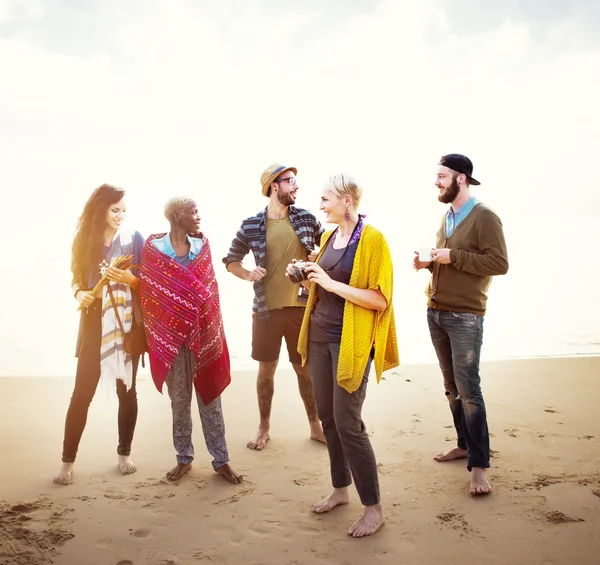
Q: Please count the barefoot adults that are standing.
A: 5